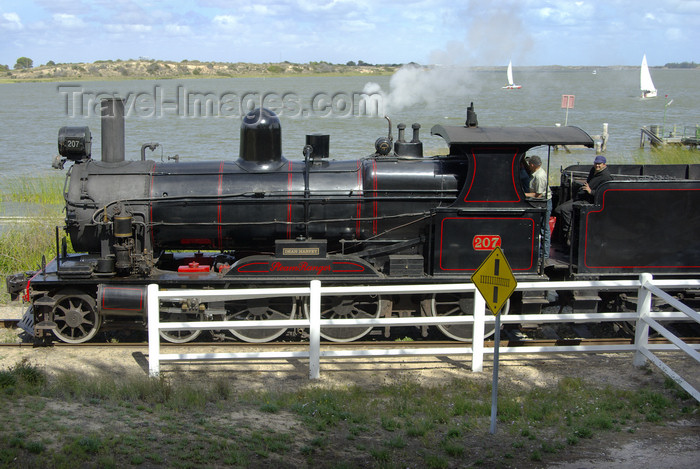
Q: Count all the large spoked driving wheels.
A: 3